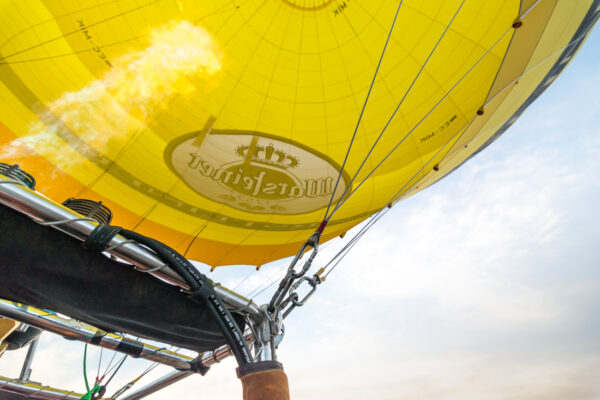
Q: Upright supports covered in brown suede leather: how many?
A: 1